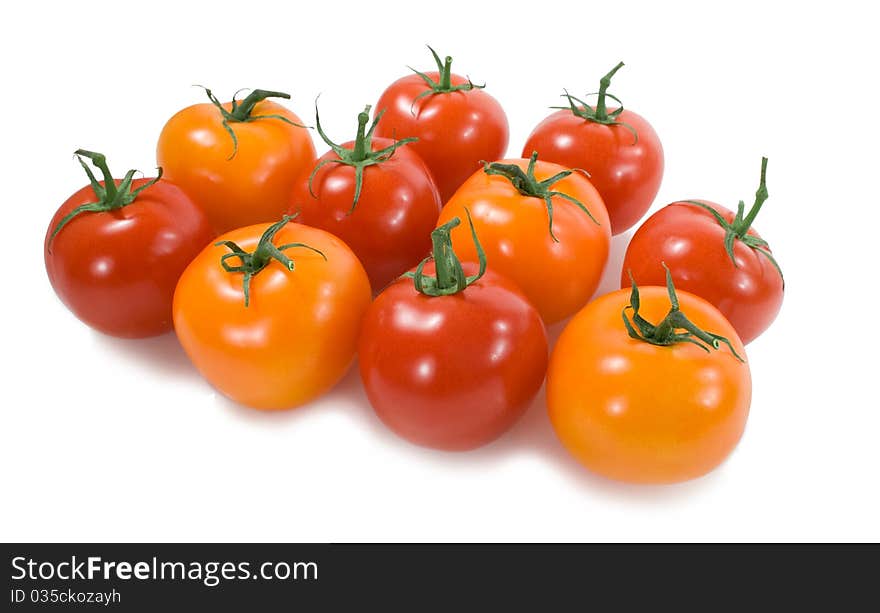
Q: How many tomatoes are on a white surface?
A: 10